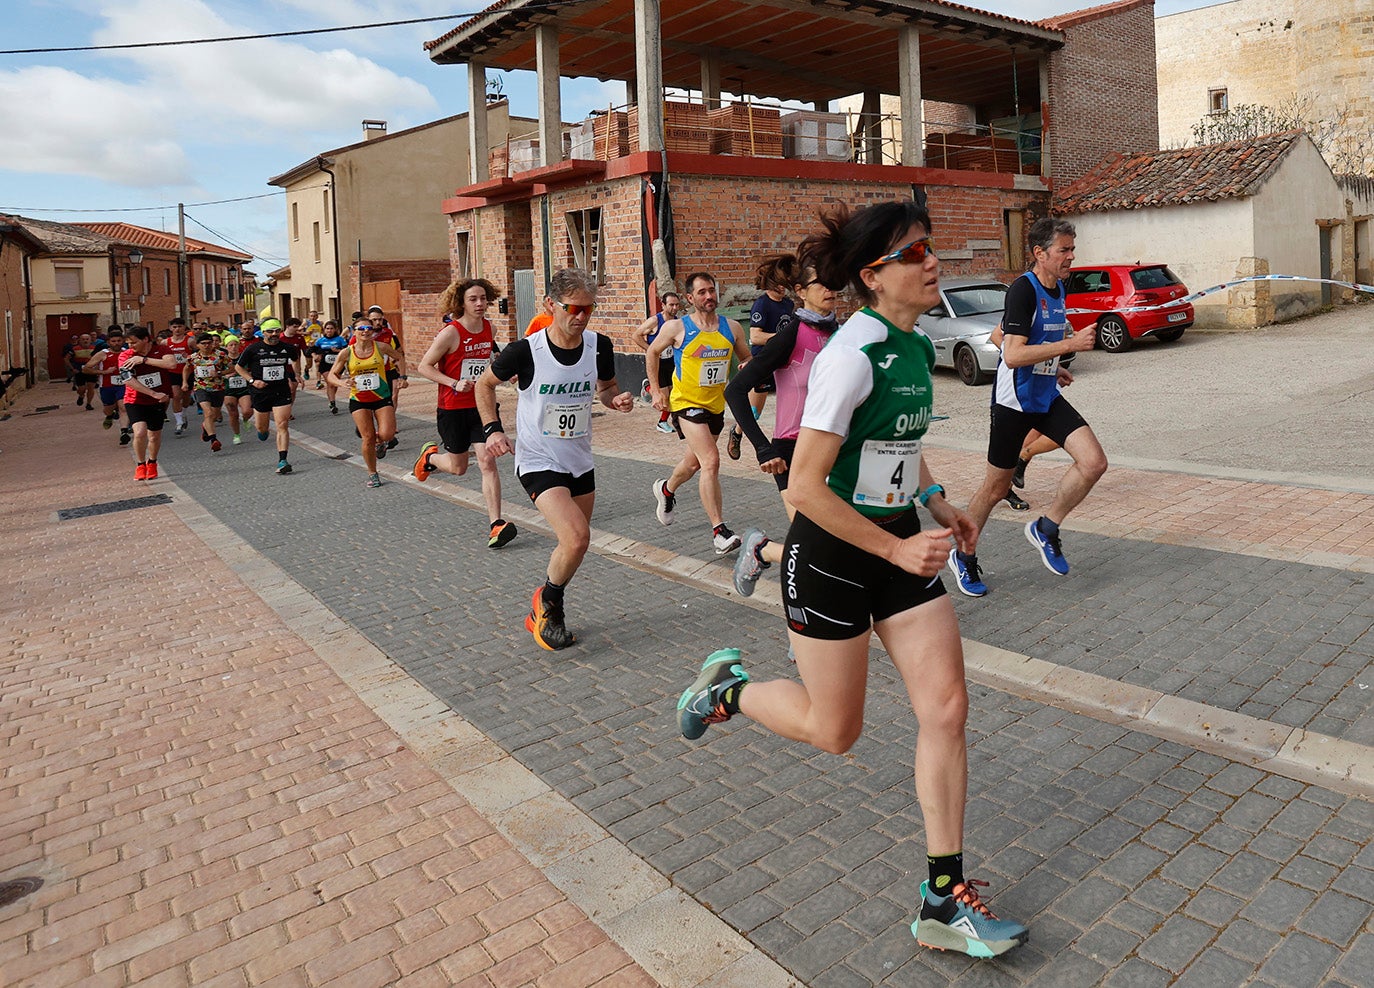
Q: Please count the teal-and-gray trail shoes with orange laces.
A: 2